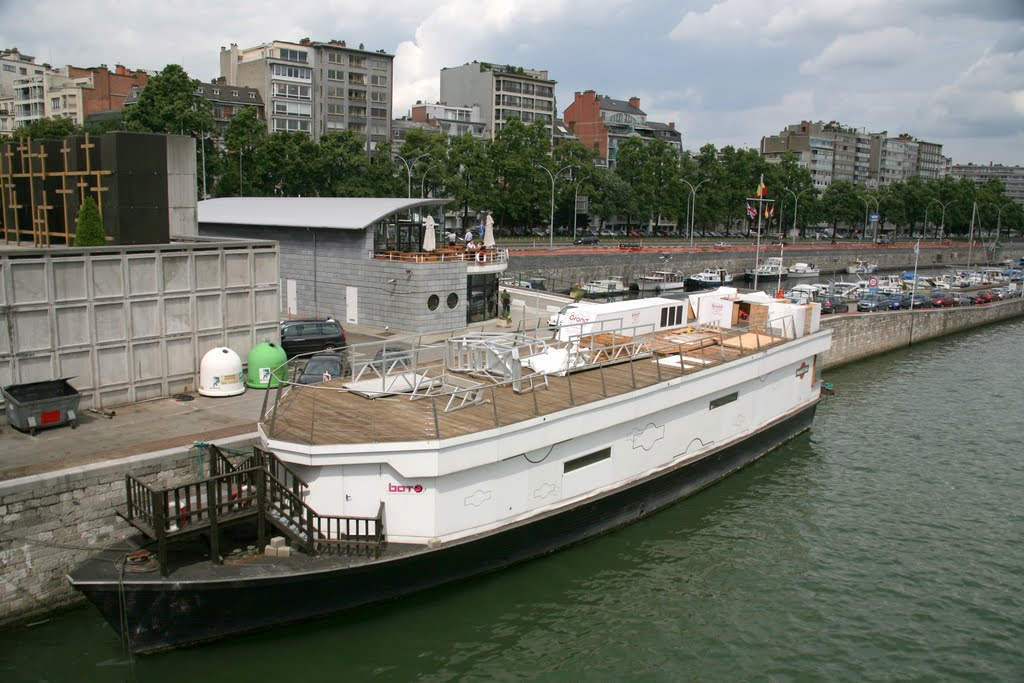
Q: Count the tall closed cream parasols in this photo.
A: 2